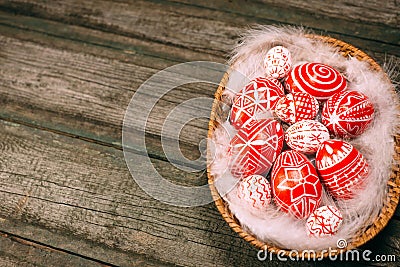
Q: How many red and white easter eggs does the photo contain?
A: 11